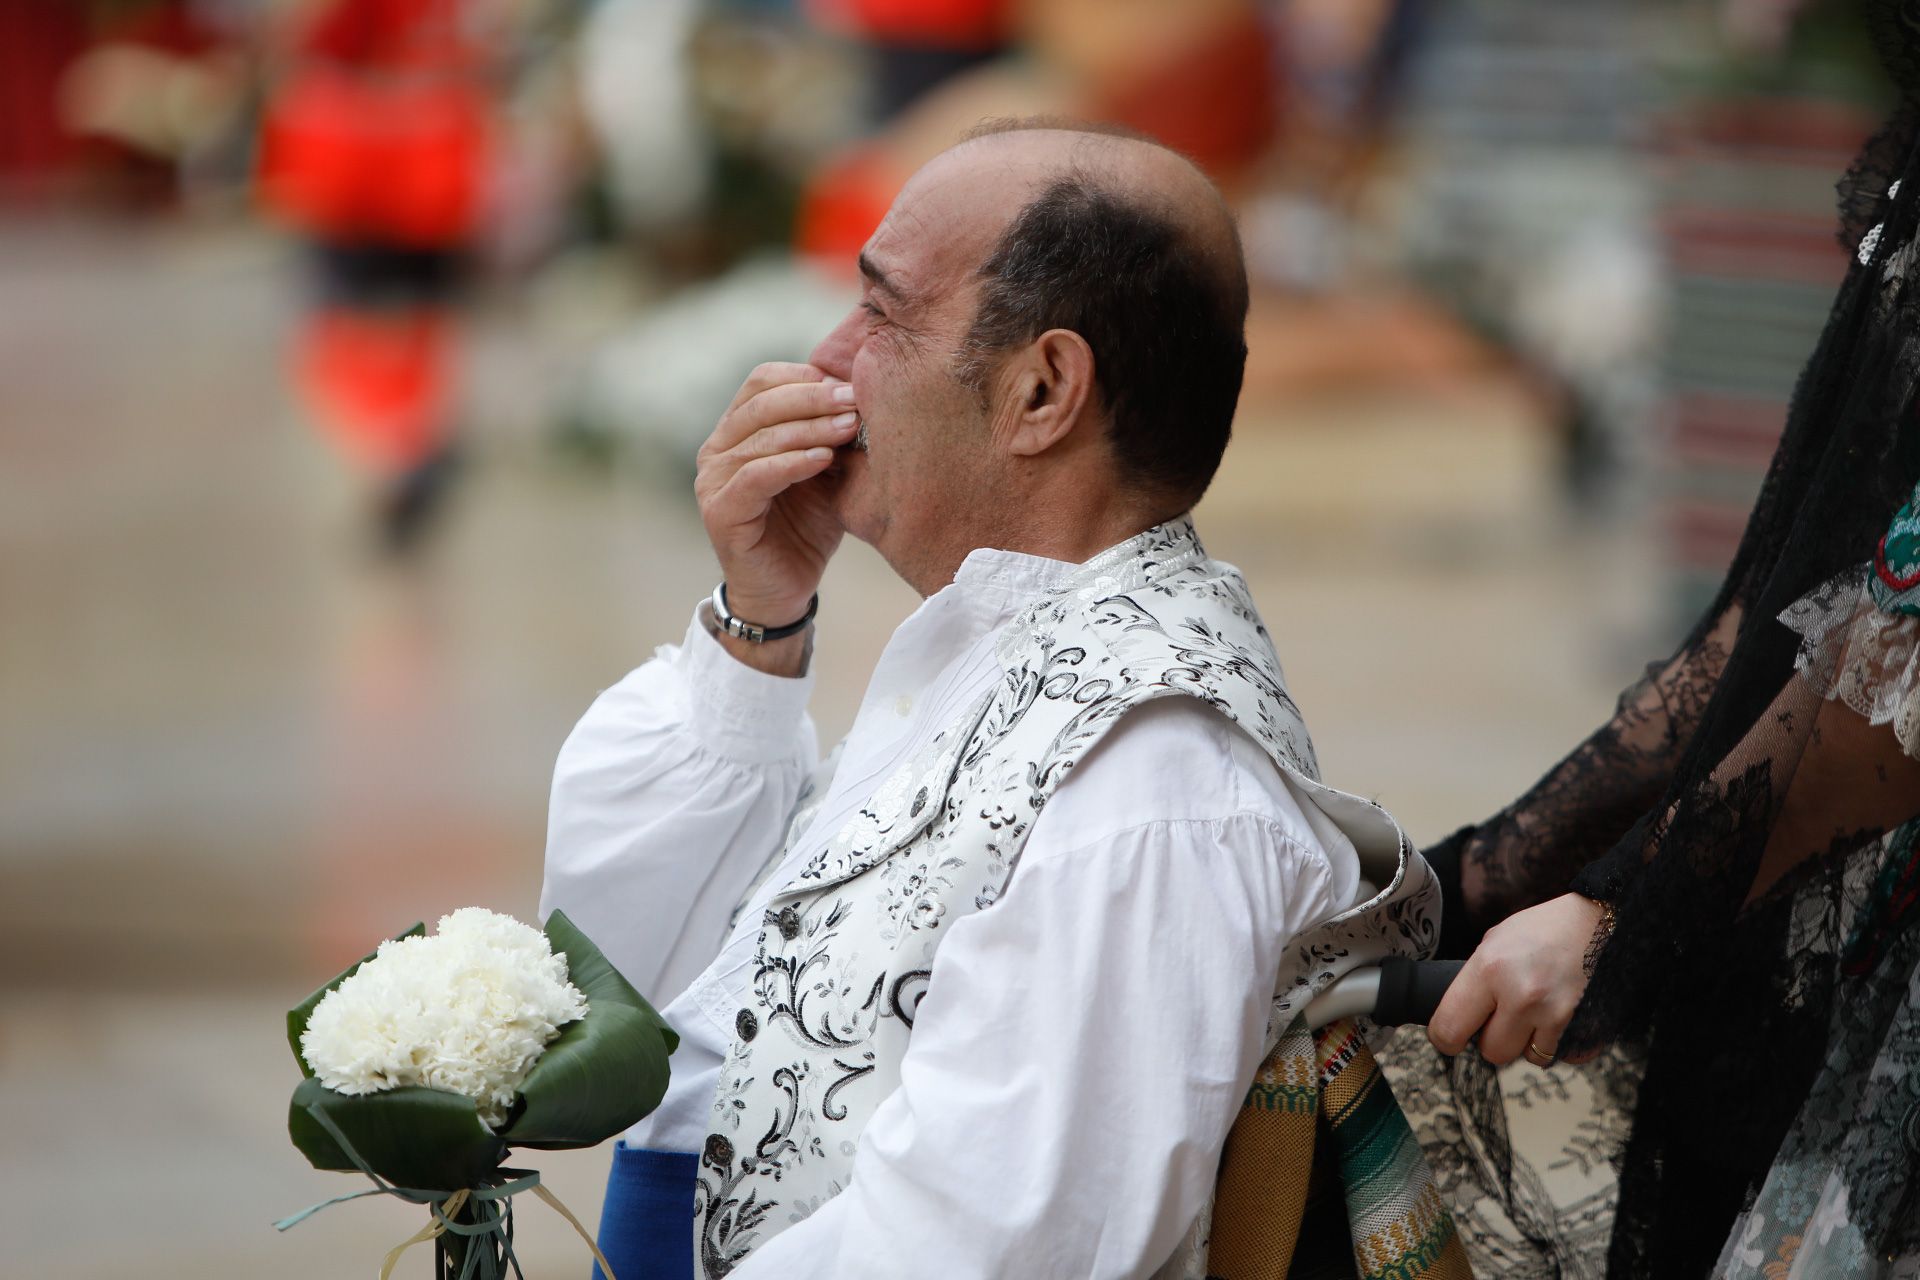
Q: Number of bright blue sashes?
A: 1